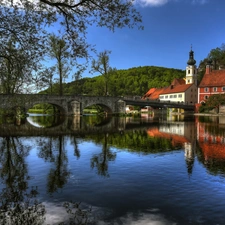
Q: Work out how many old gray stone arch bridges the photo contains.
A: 1